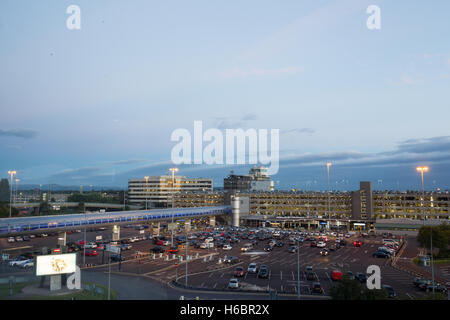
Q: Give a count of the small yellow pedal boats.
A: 0